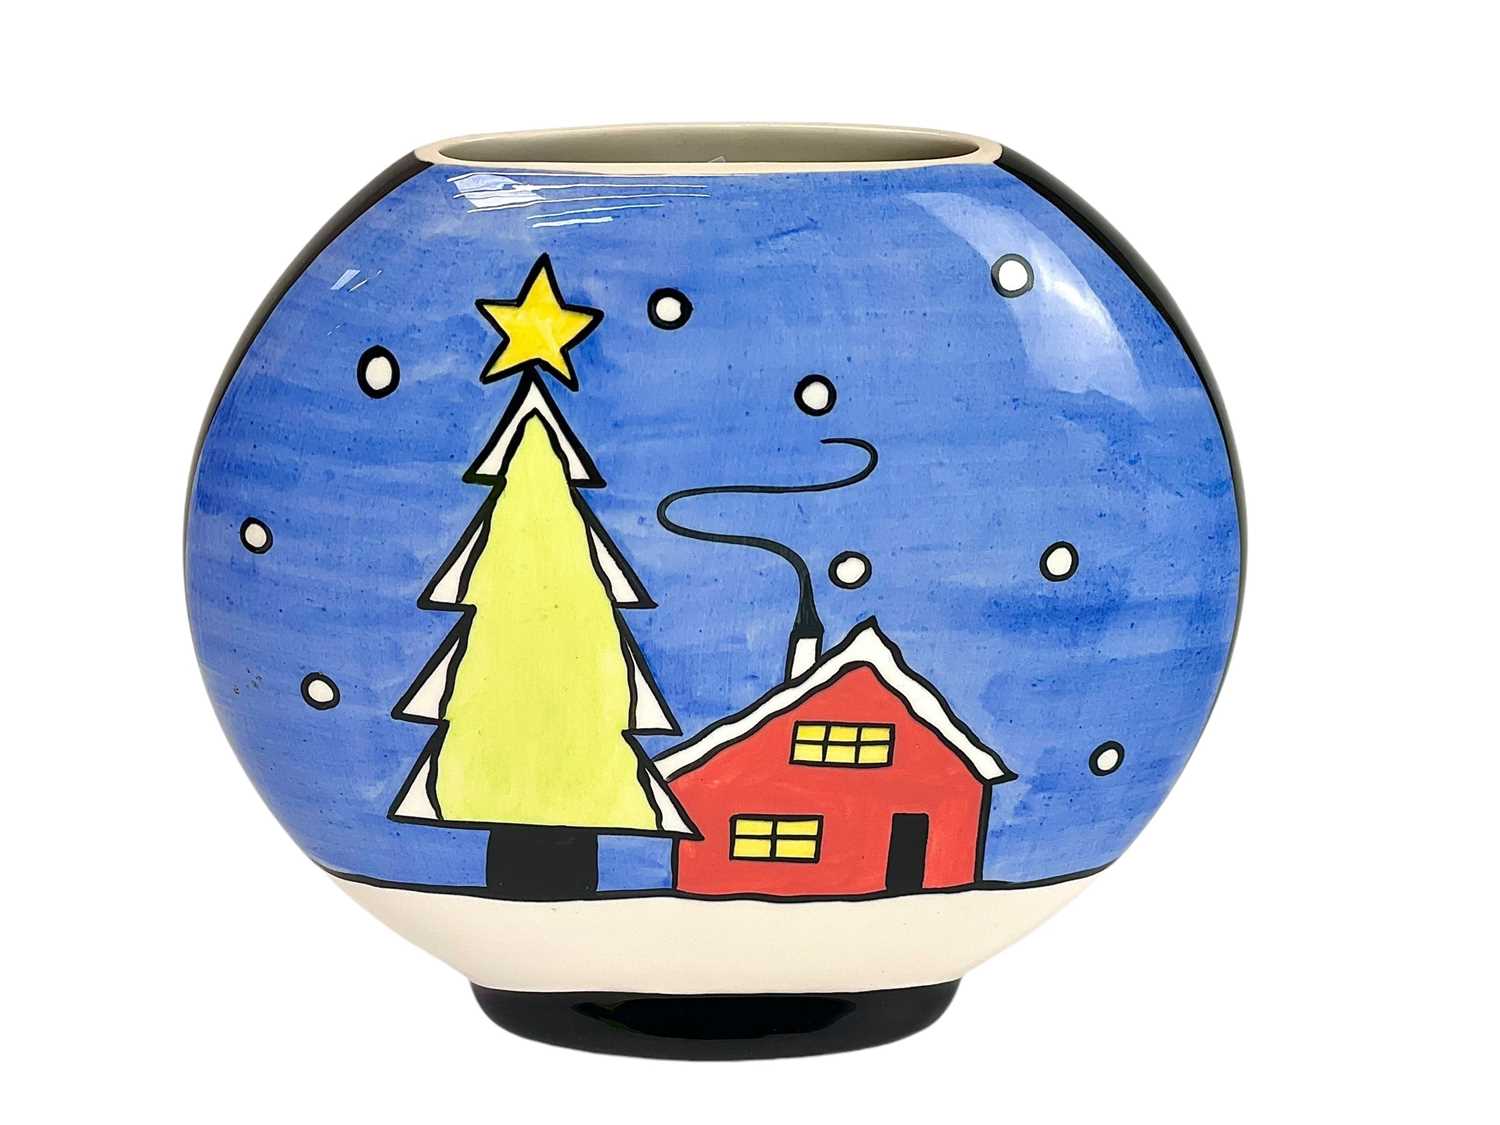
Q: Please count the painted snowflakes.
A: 9